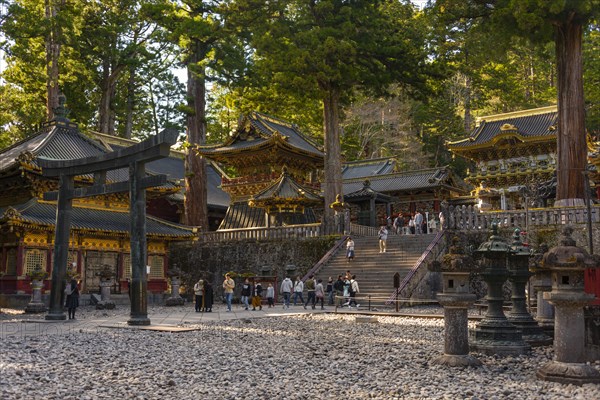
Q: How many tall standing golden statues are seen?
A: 0